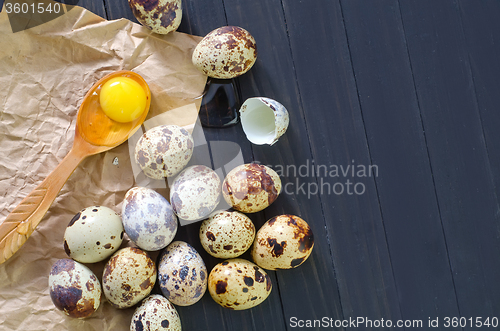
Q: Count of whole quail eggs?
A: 14